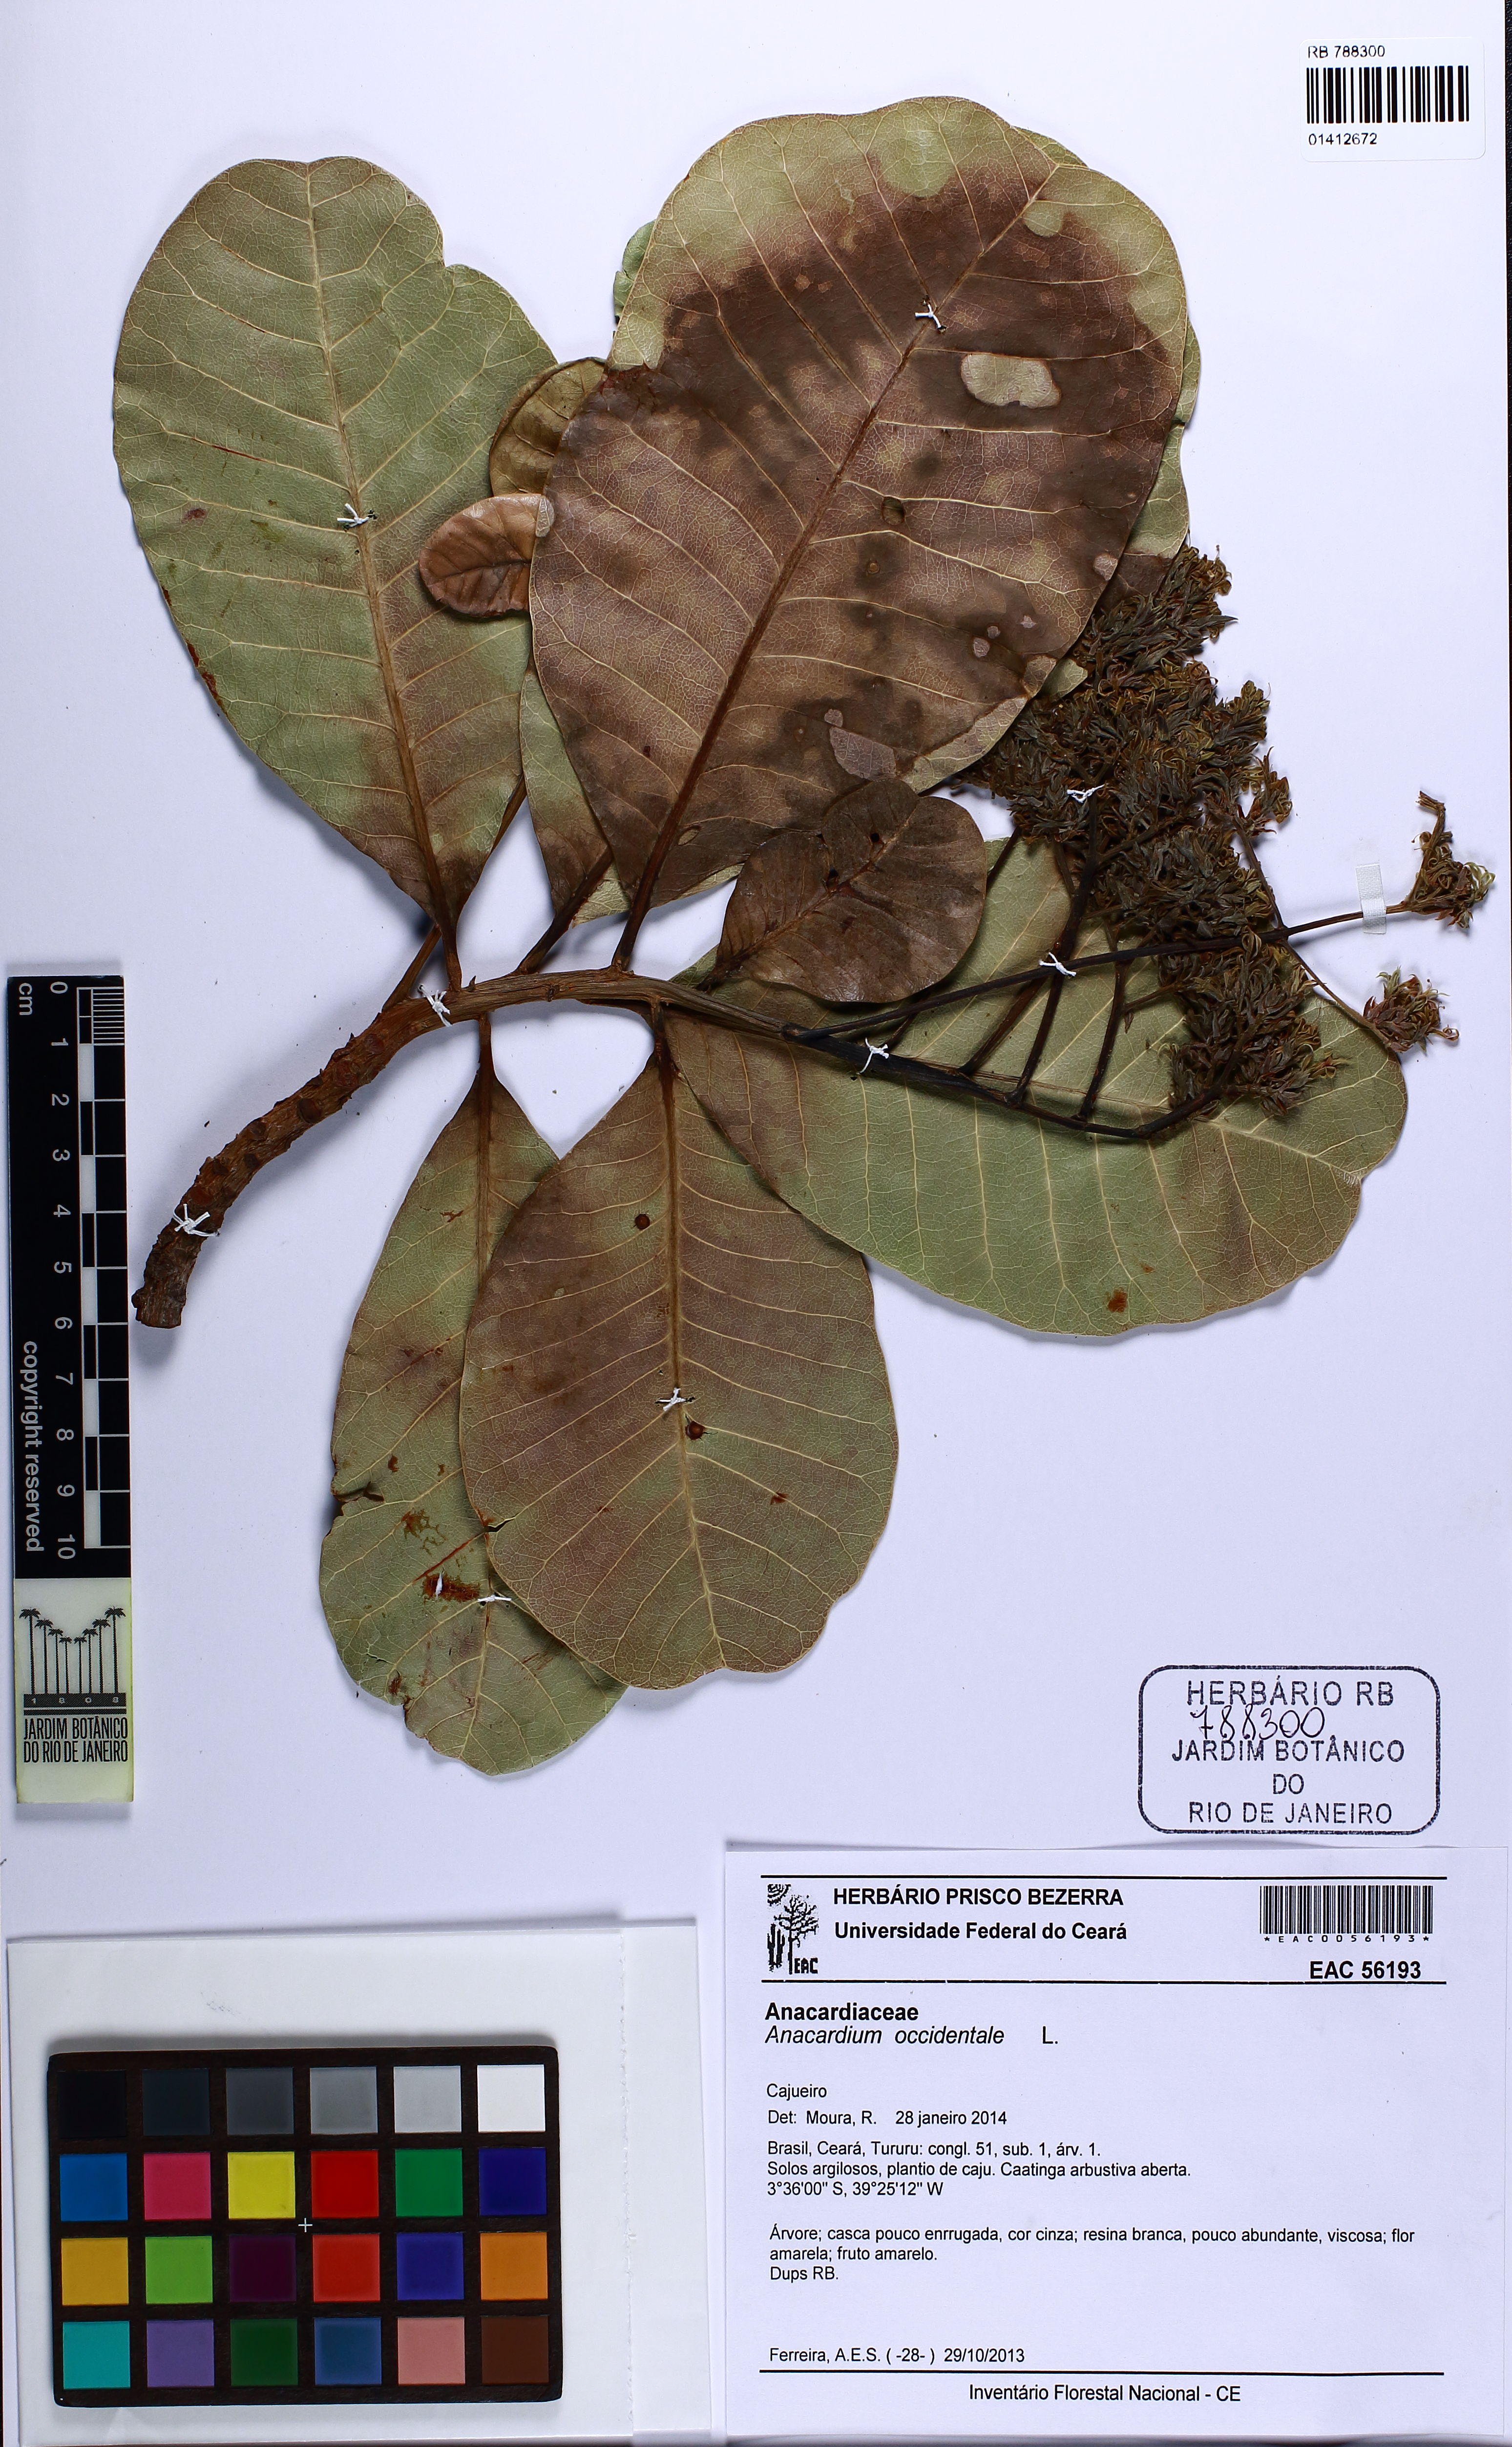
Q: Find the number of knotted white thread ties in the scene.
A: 9